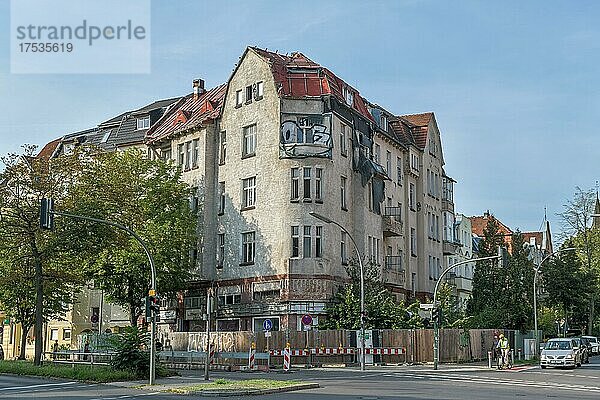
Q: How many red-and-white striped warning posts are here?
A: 3